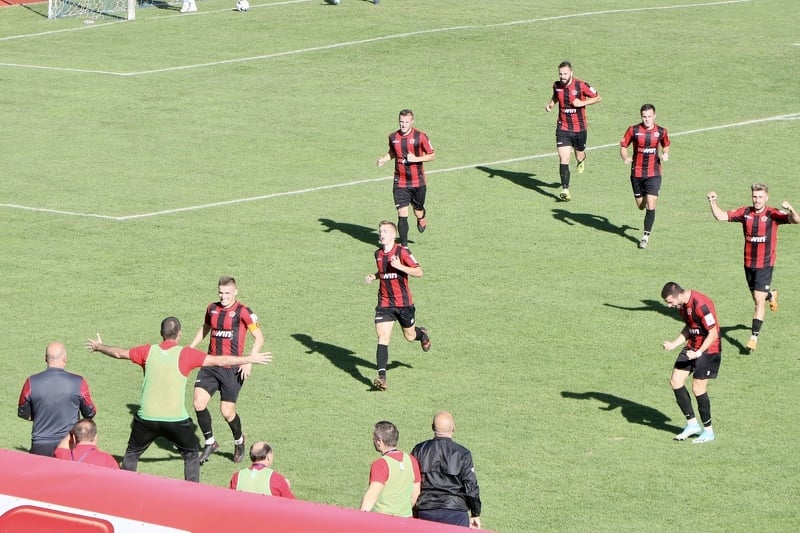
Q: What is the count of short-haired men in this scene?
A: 11